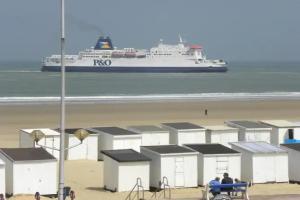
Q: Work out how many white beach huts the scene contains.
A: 15